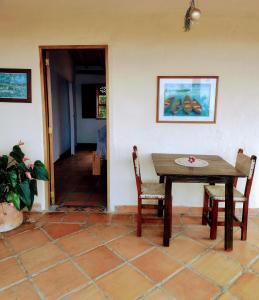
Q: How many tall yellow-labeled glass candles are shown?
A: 0